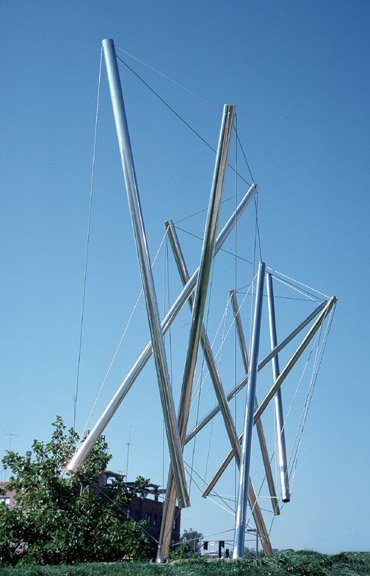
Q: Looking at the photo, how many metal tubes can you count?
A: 9